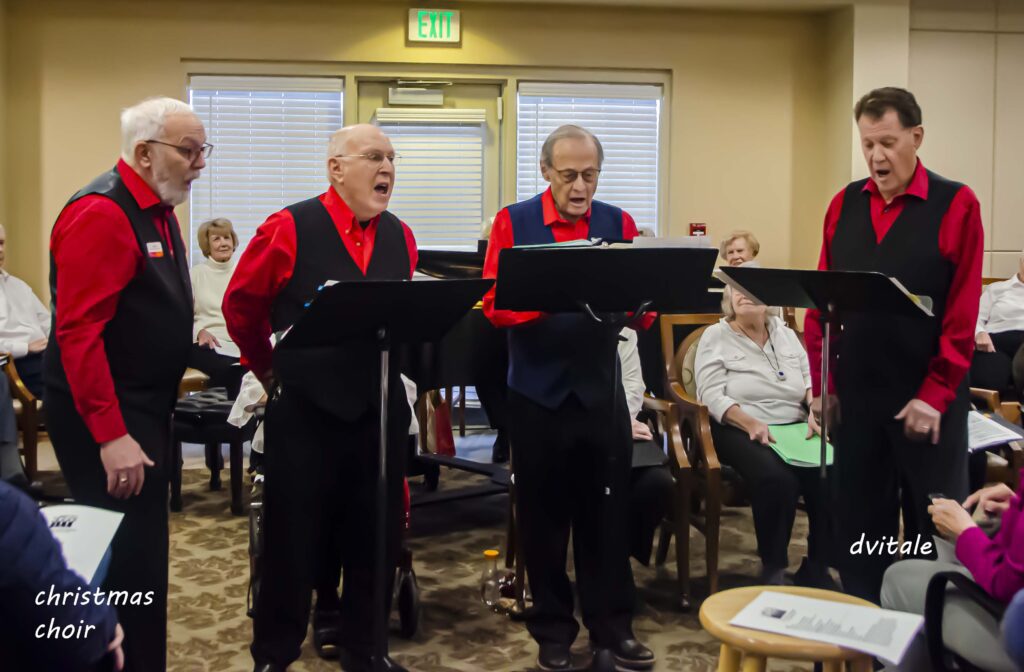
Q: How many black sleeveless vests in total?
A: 3